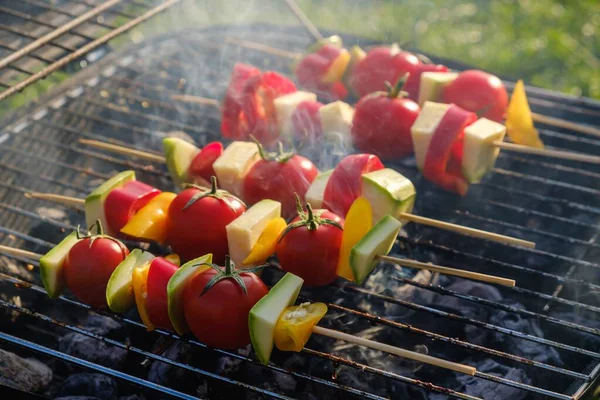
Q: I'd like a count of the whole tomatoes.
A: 8